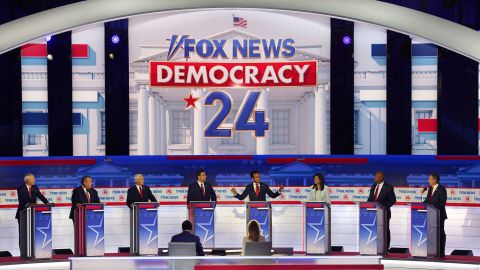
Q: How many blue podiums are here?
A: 8